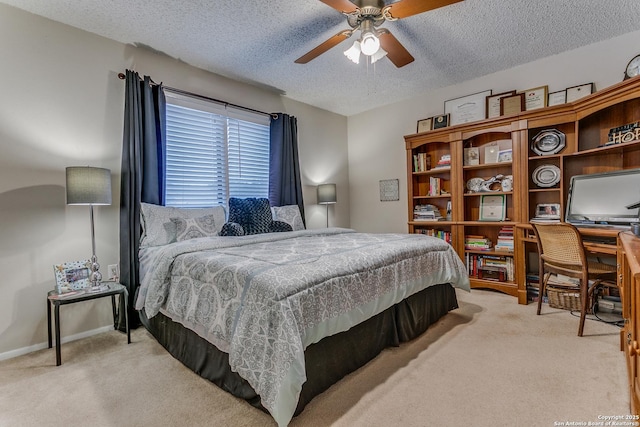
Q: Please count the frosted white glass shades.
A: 3